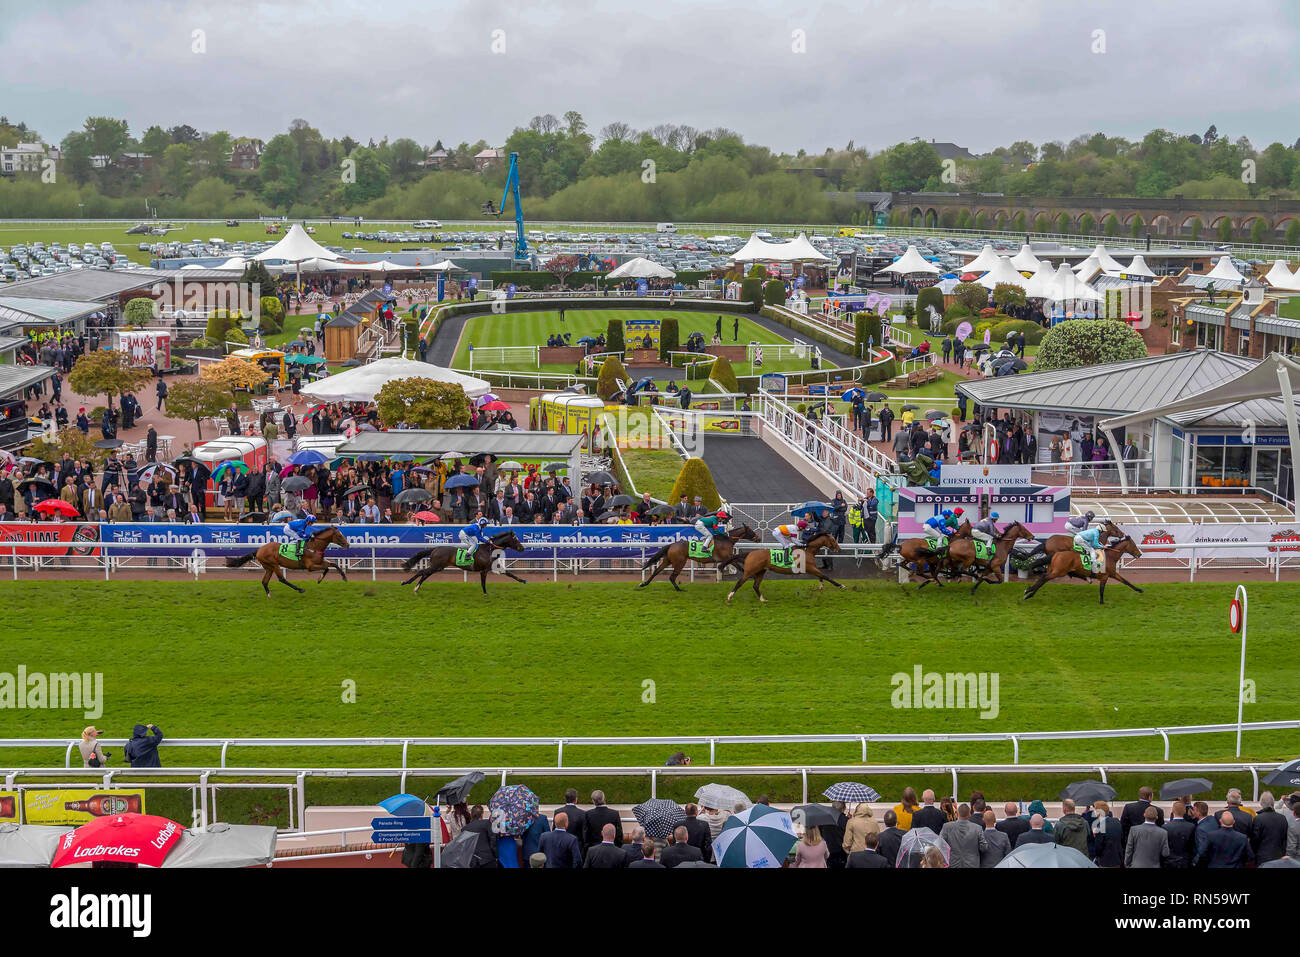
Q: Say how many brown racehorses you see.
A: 8